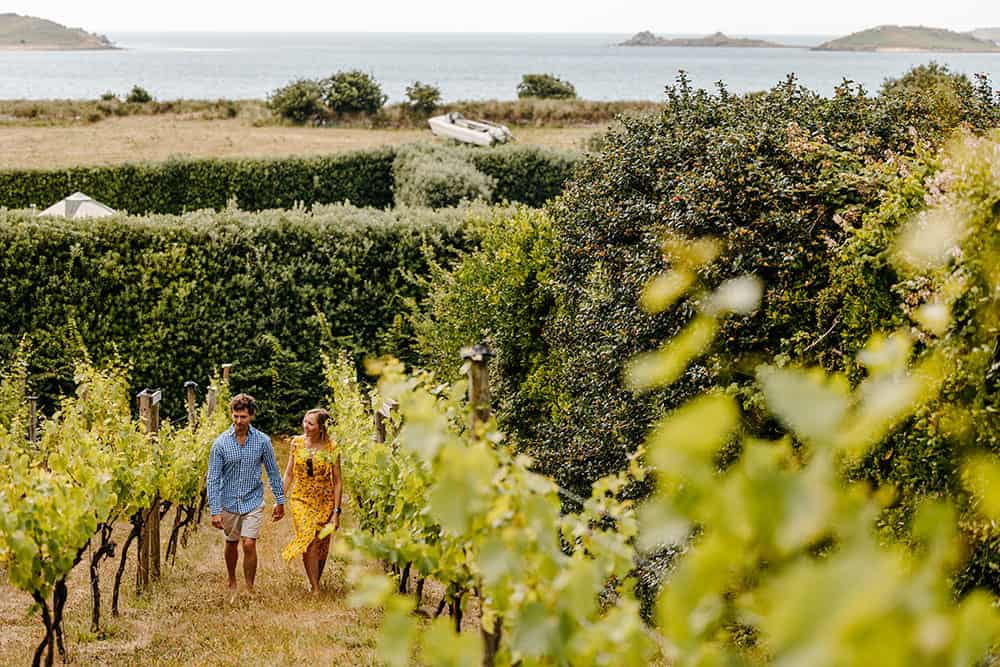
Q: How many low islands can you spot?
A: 3